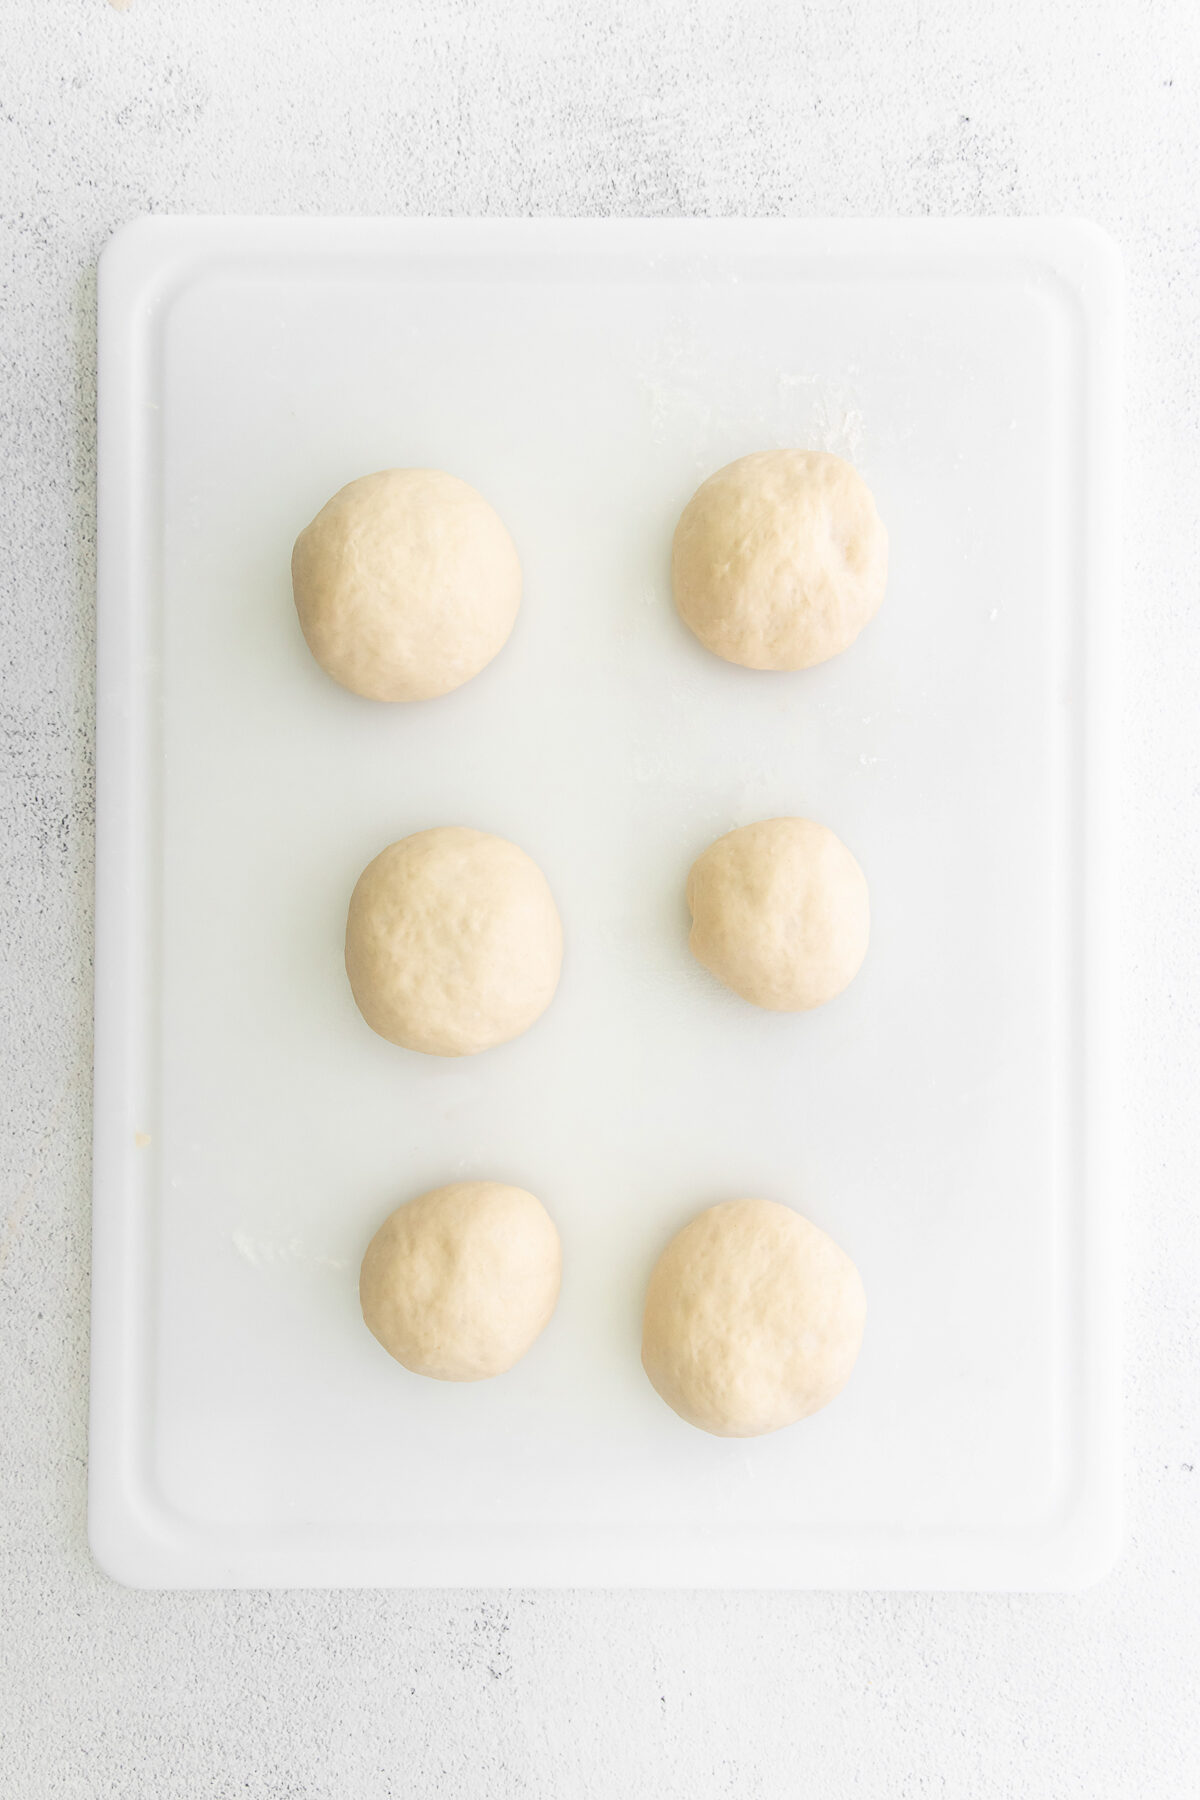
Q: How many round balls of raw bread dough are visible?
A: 6